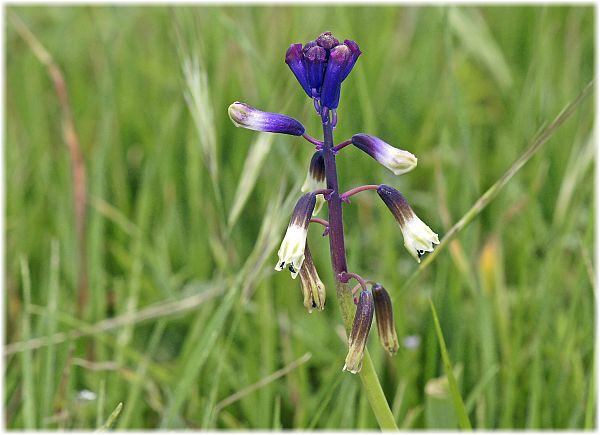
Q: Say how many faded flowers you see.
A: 3